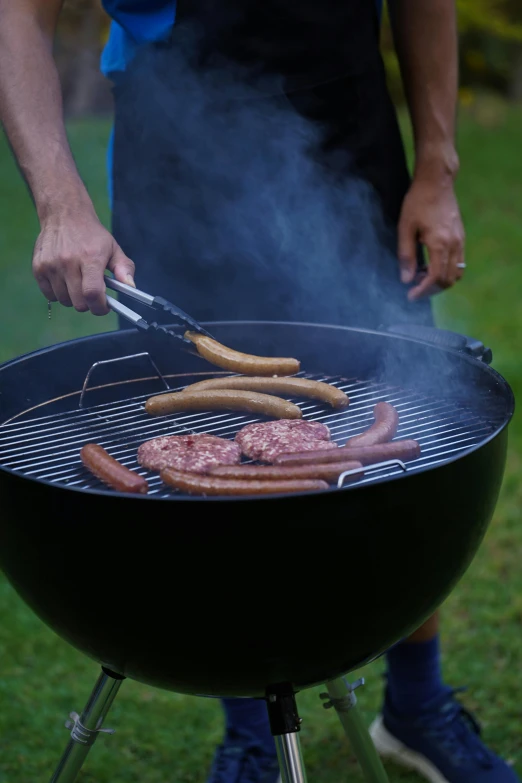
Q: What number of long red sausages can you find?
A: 3